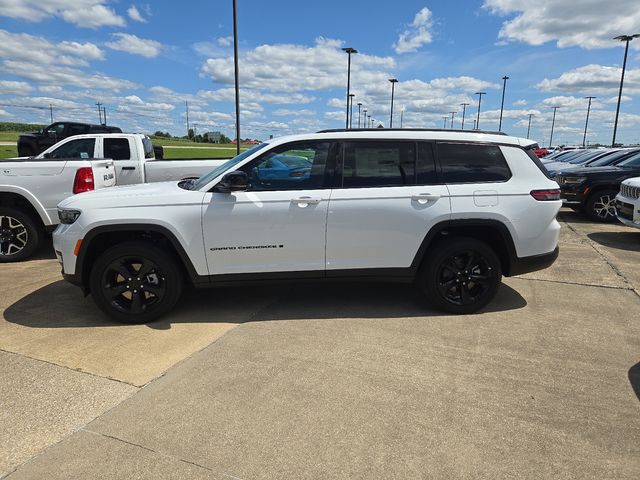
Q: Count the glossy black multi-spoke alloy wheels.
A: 2